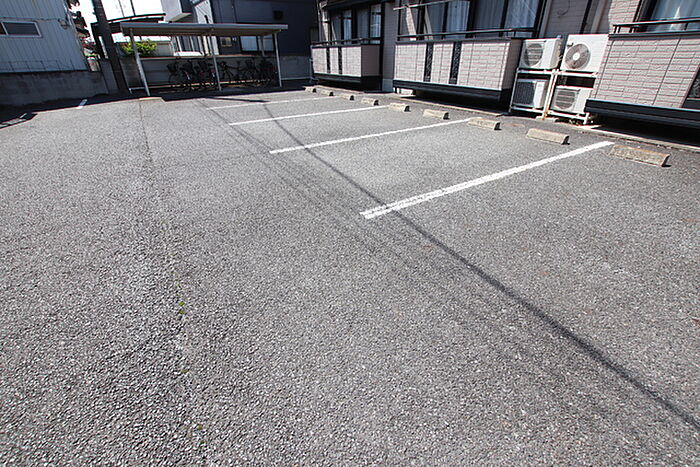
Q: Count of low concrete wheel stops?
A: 9